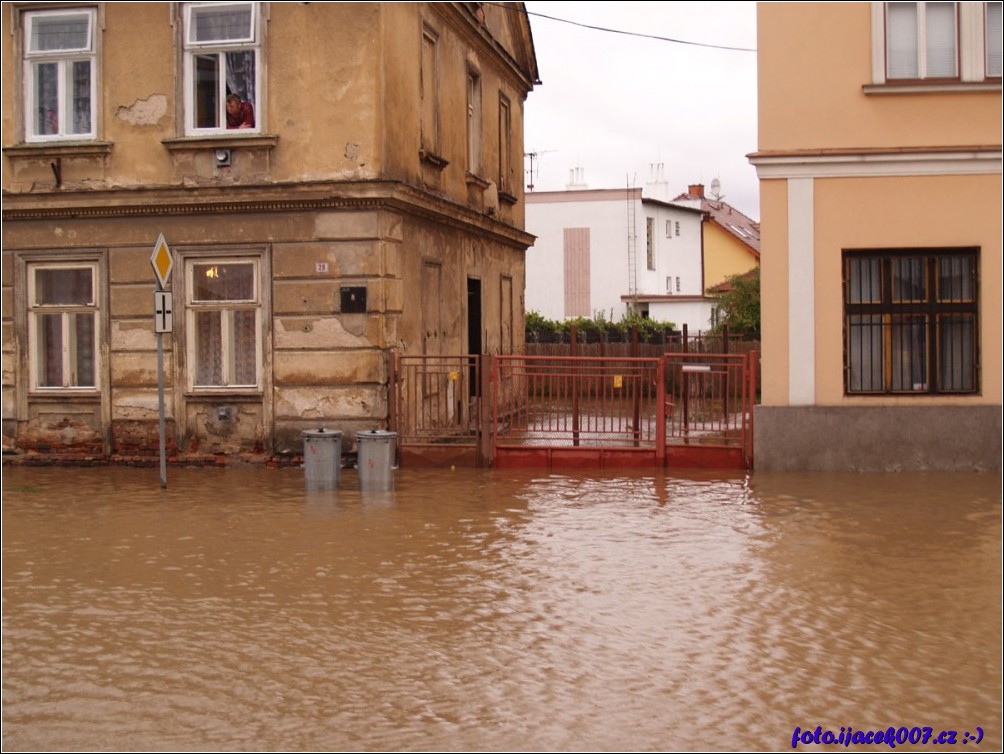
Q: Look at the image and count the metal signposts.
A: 1